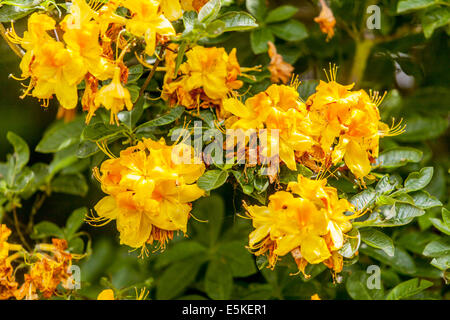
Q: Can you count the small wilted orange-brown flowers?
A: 2